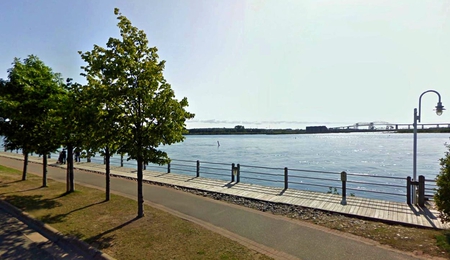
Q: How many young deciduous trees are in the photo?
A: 5